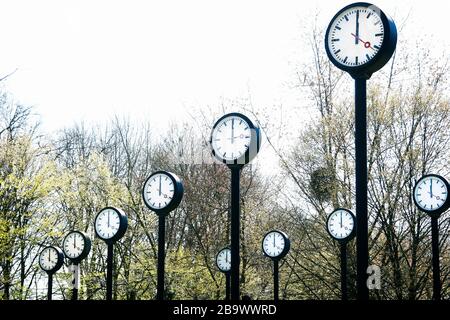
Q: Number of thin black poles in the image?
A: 10